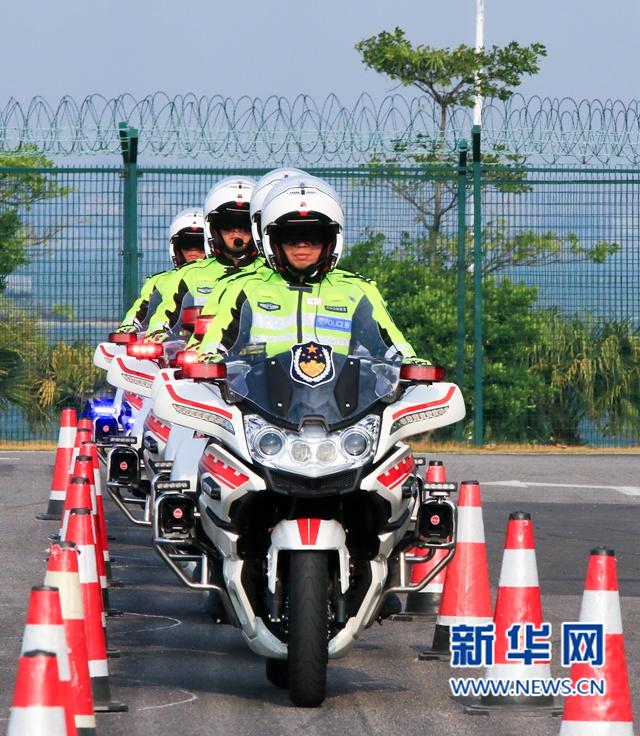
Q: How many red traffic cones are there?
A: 14